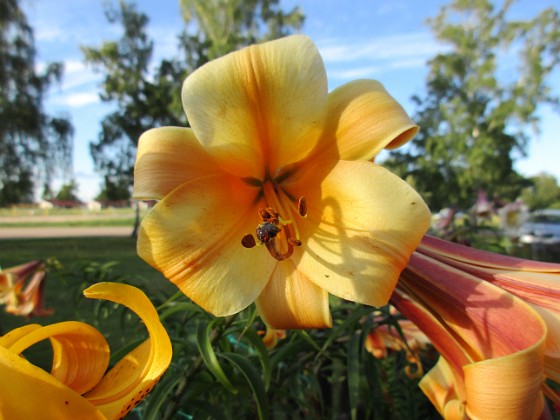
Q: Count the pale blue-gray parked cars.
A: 1